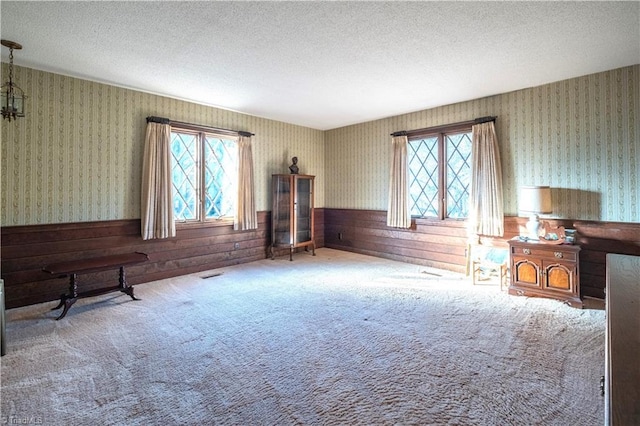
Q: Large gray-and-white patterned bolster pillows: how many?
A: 0